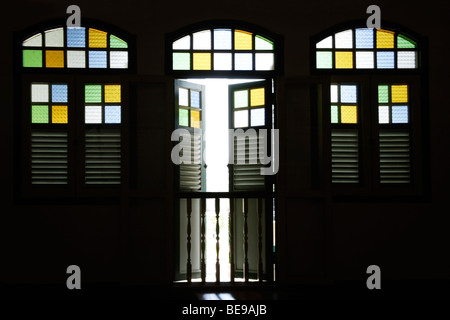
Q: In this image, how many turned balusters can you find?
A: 6